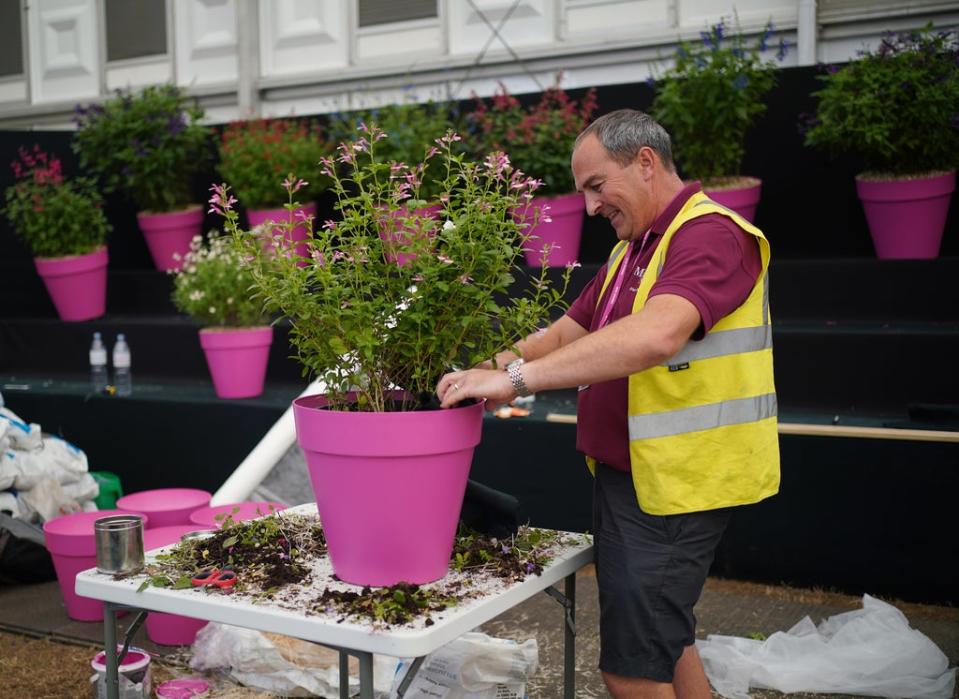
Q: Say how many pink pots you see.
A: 13